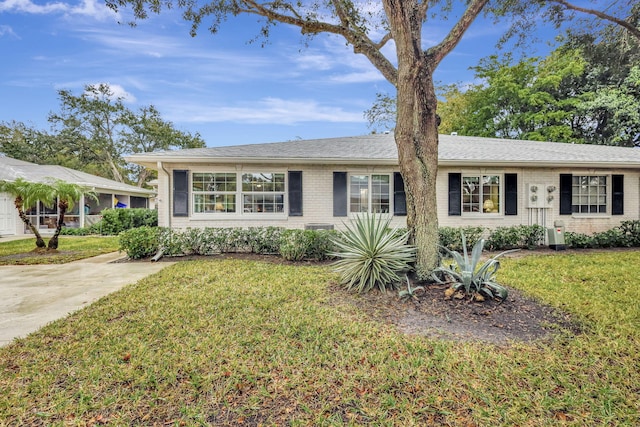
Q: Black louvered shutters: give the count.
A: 8